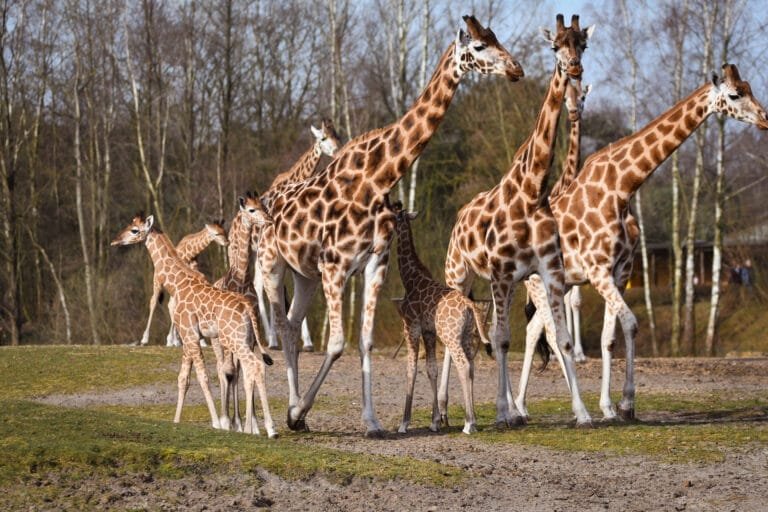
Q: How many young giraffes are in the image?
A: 4